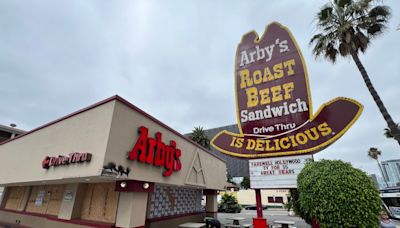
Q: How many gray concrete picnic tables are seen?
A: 3